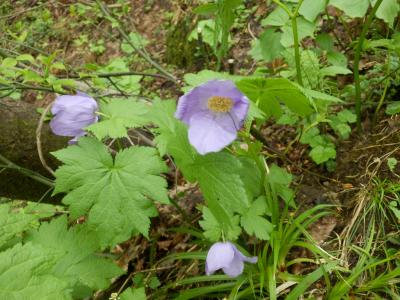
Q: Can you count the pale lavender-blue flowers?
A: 3